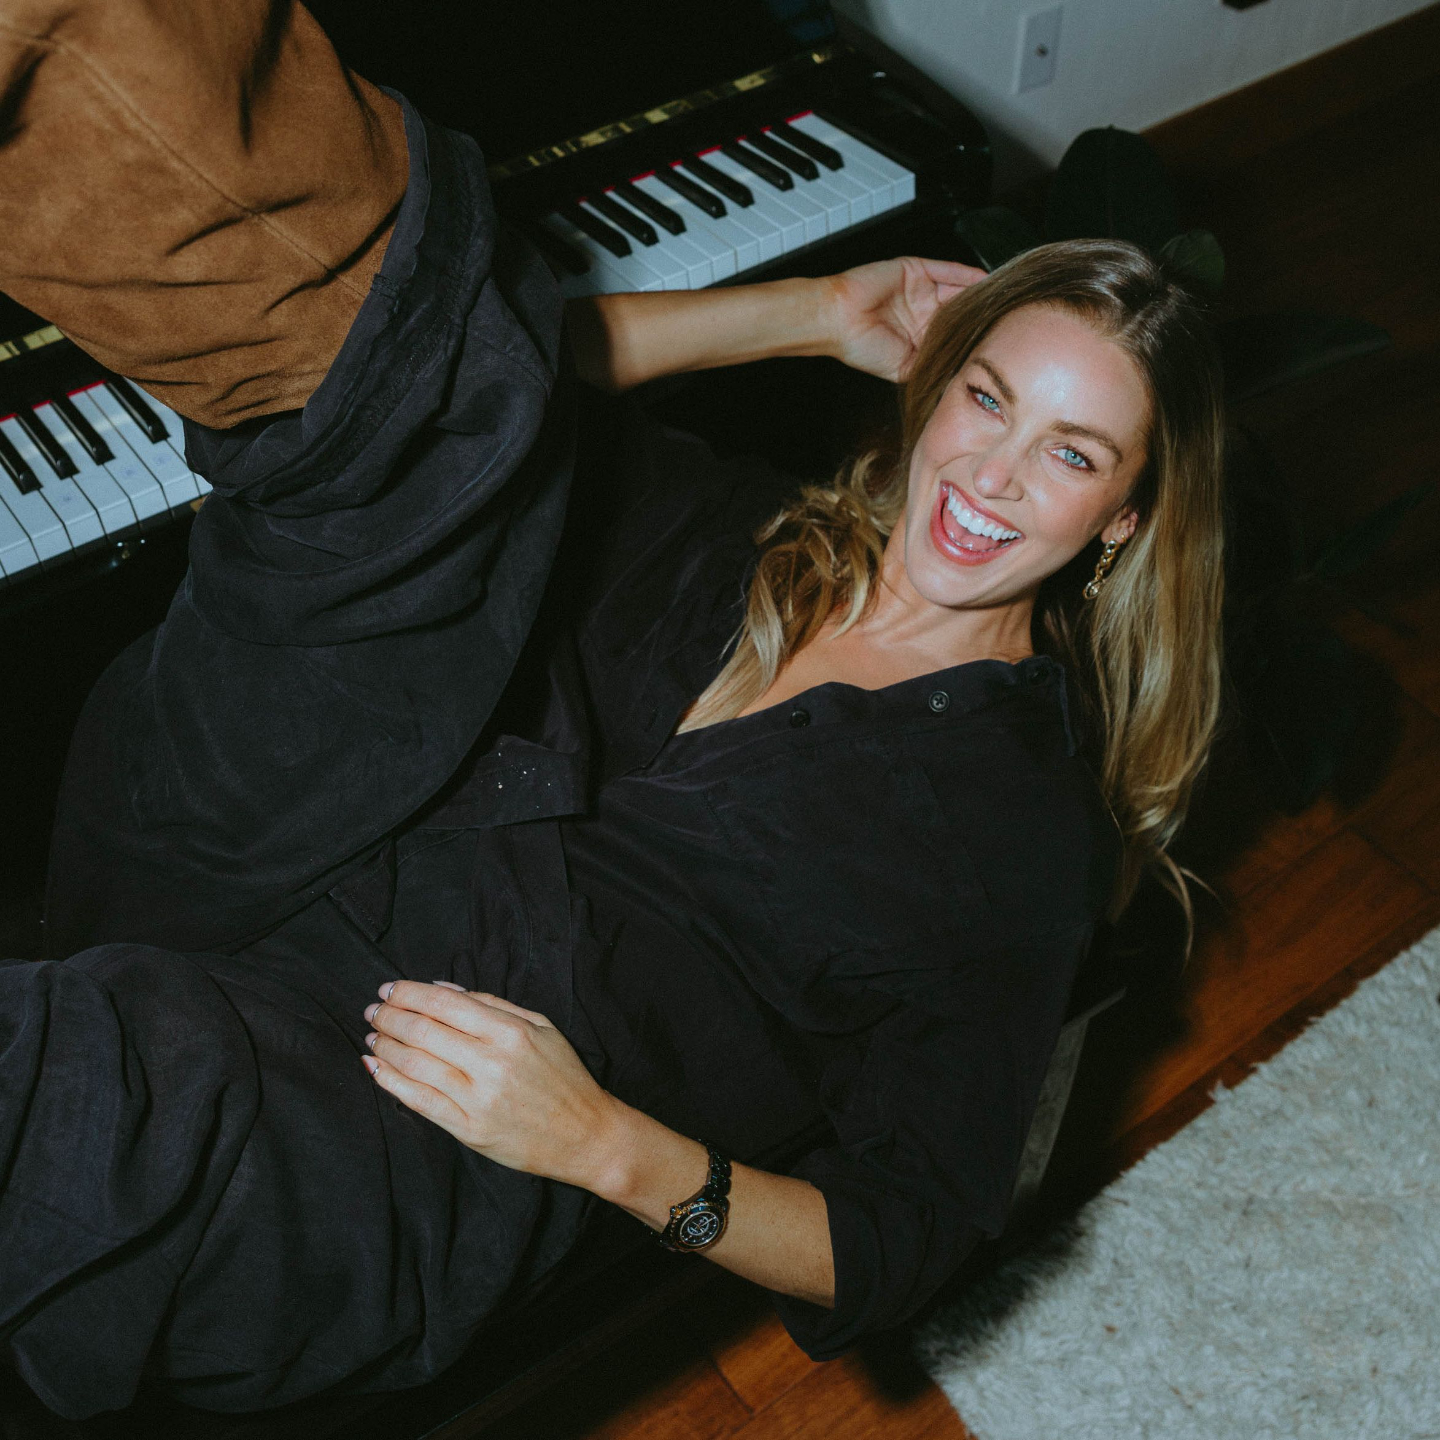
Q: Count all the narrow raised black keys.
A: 13